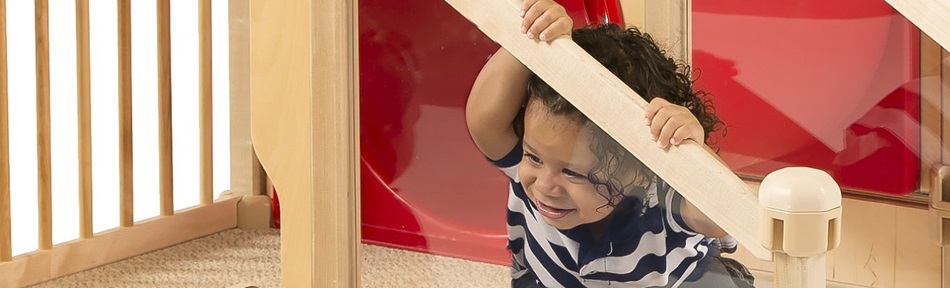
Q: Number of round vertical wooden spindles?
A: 6